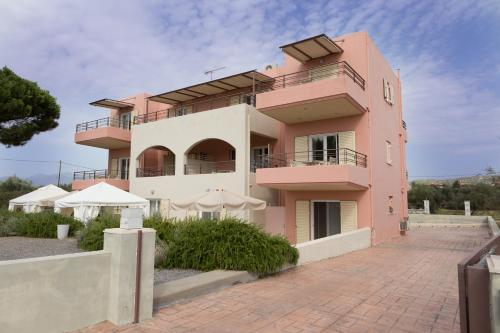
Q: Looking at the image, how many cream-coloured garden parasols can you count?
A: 1